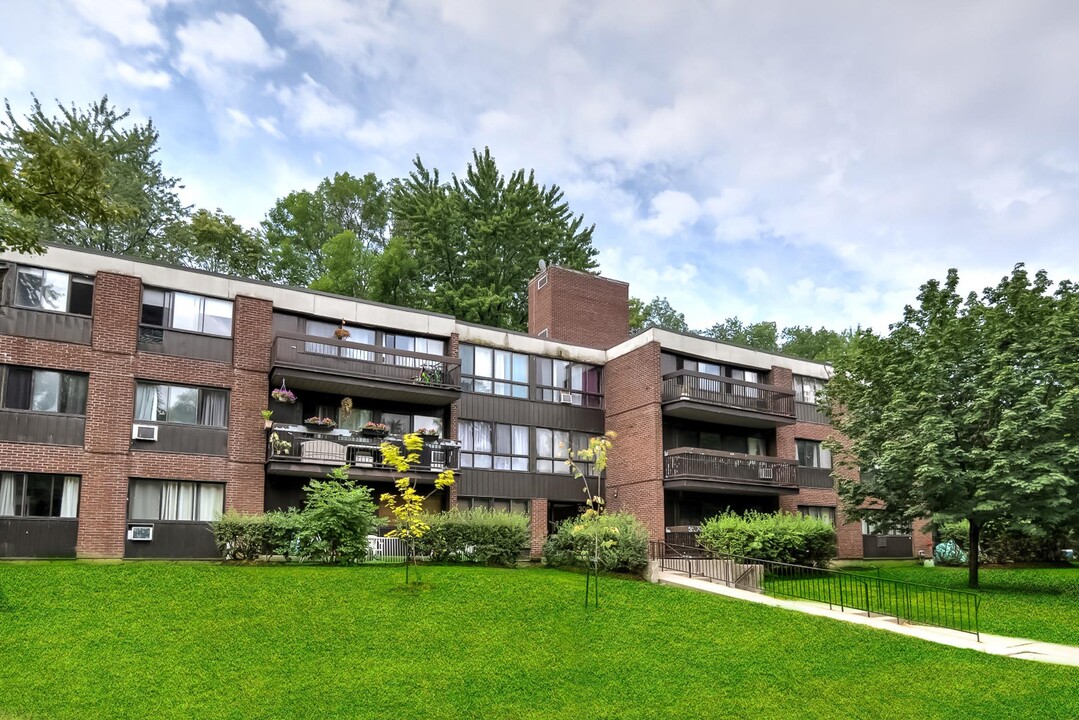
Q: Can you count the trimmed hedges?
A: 4